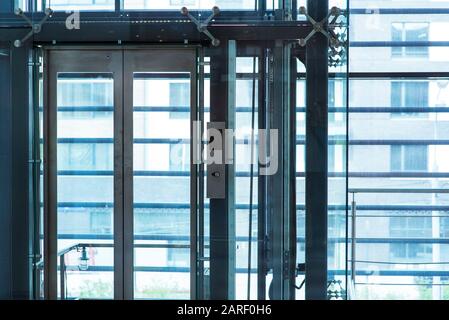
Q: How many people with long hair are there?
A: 0